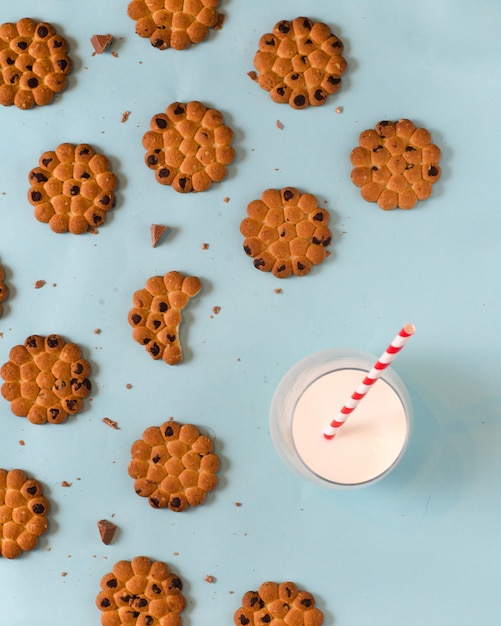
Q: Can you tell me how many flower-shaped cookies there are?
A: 14